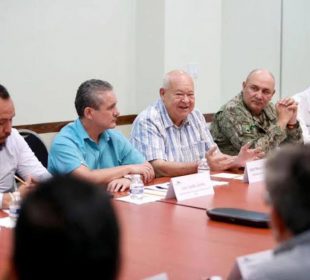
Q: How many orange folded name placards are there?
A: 0